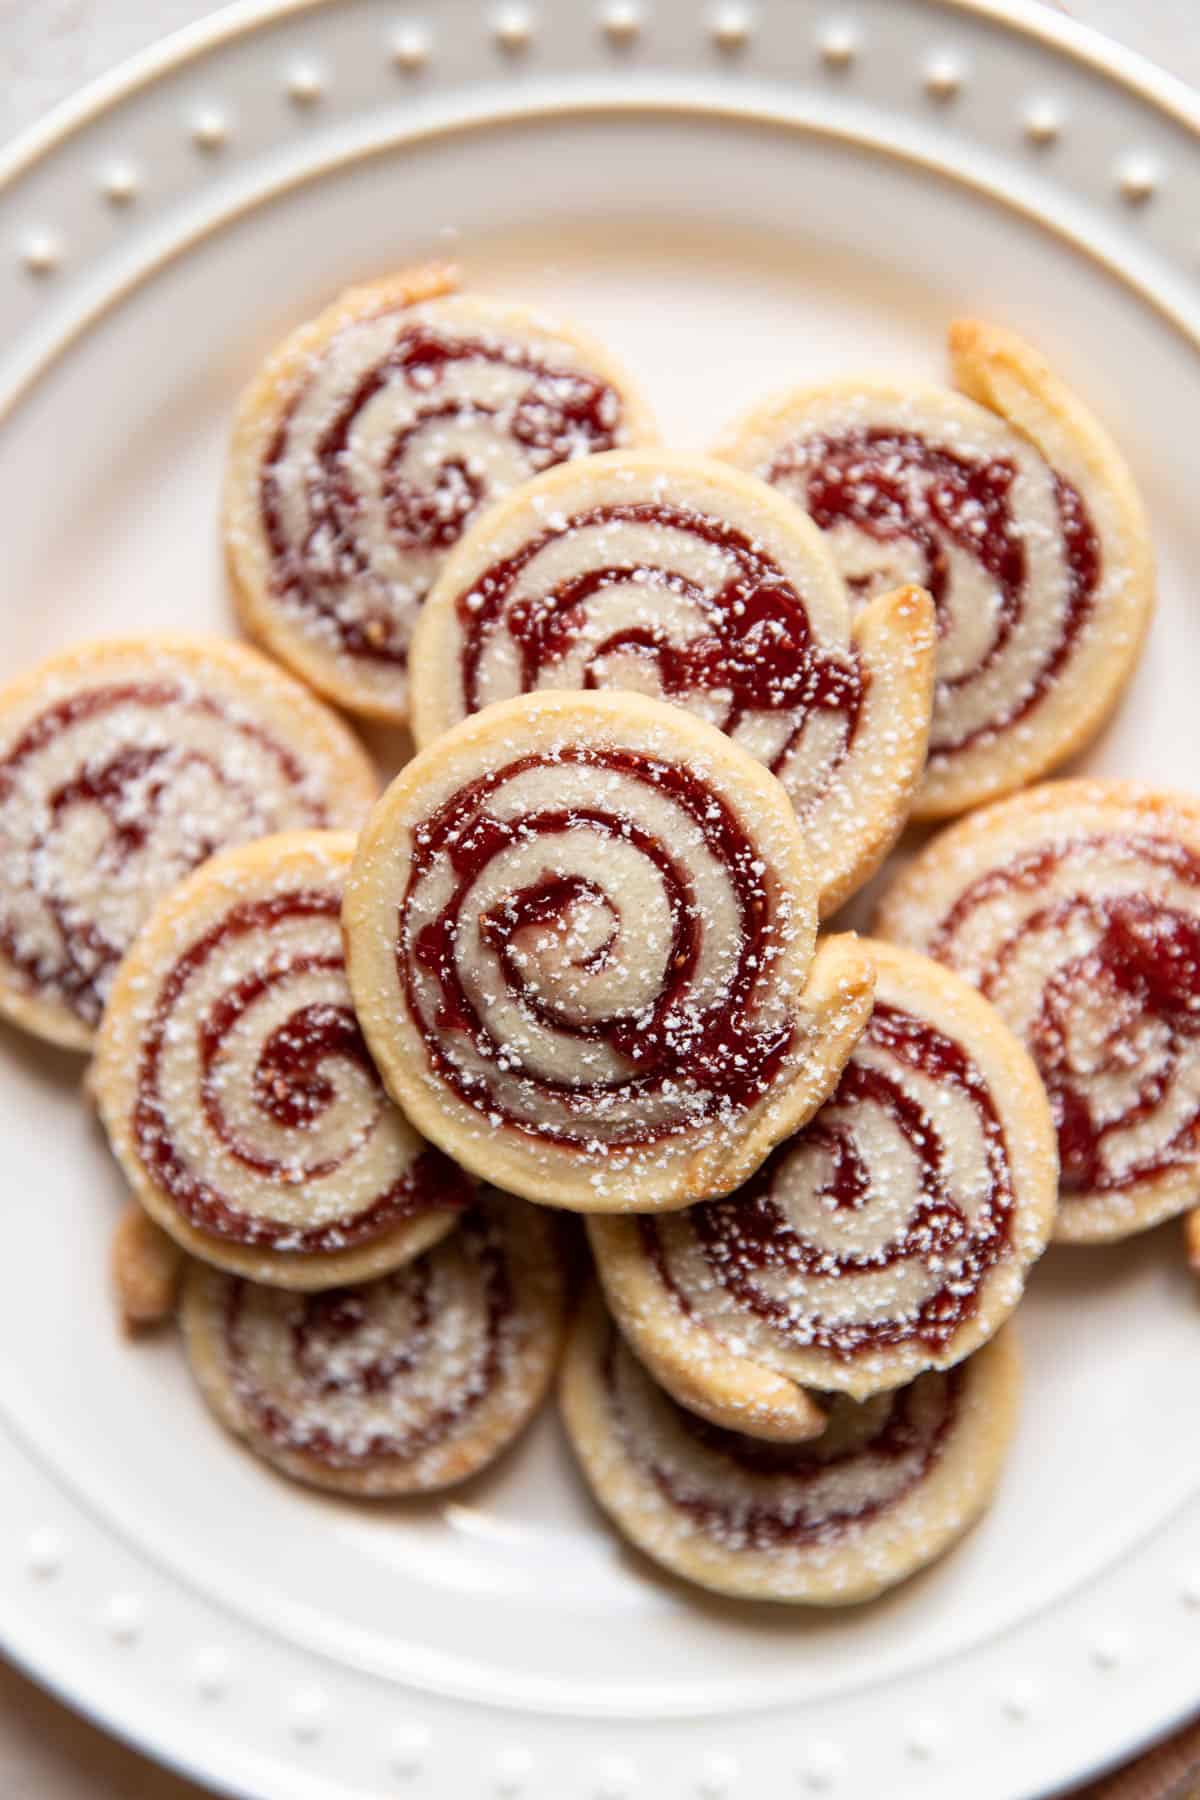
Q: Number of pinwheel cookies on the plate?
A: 10